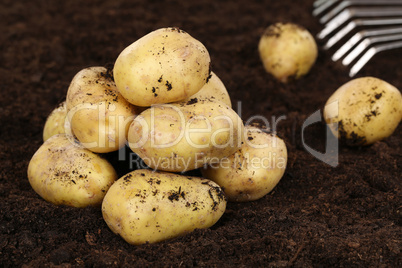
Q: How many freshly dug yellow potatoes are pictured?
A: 10